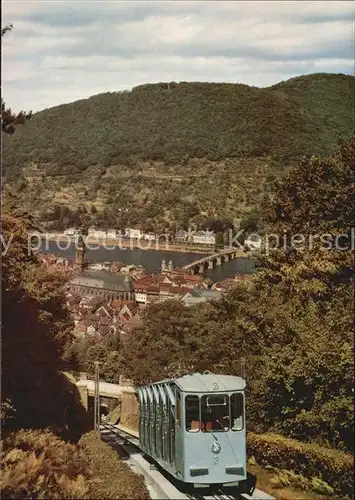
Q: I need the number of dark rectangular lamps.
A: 2